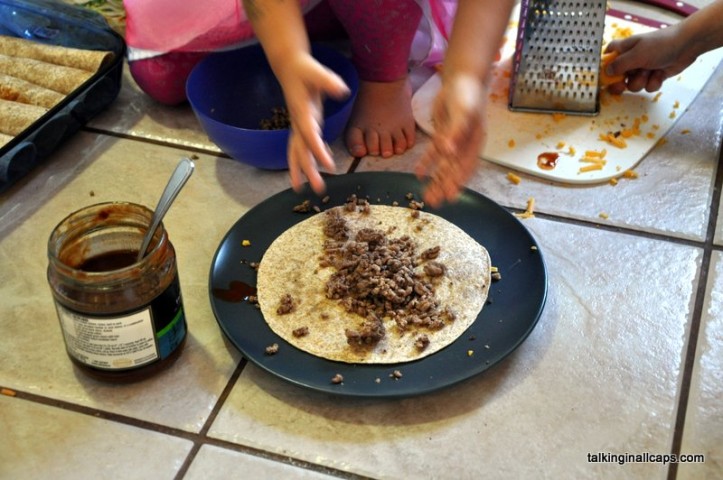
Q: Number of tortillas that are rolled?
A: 5